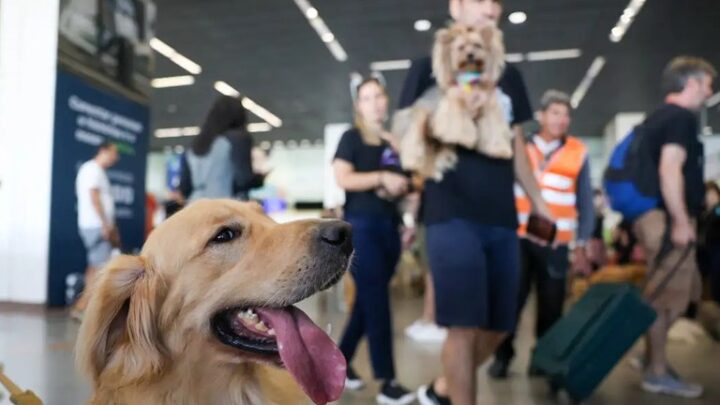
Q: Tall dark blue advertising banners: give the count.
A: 1